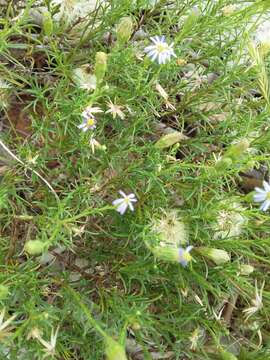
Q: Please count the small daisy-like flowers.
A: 5